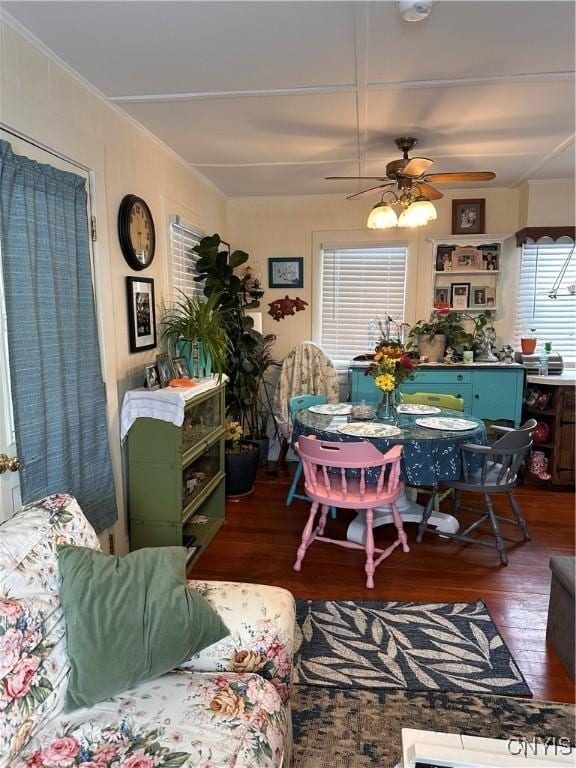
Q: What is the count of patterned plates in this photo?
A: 4